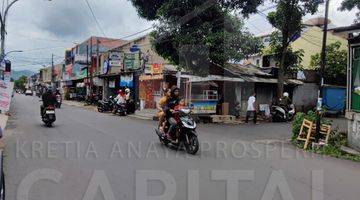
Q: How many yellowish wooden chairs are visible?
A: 2